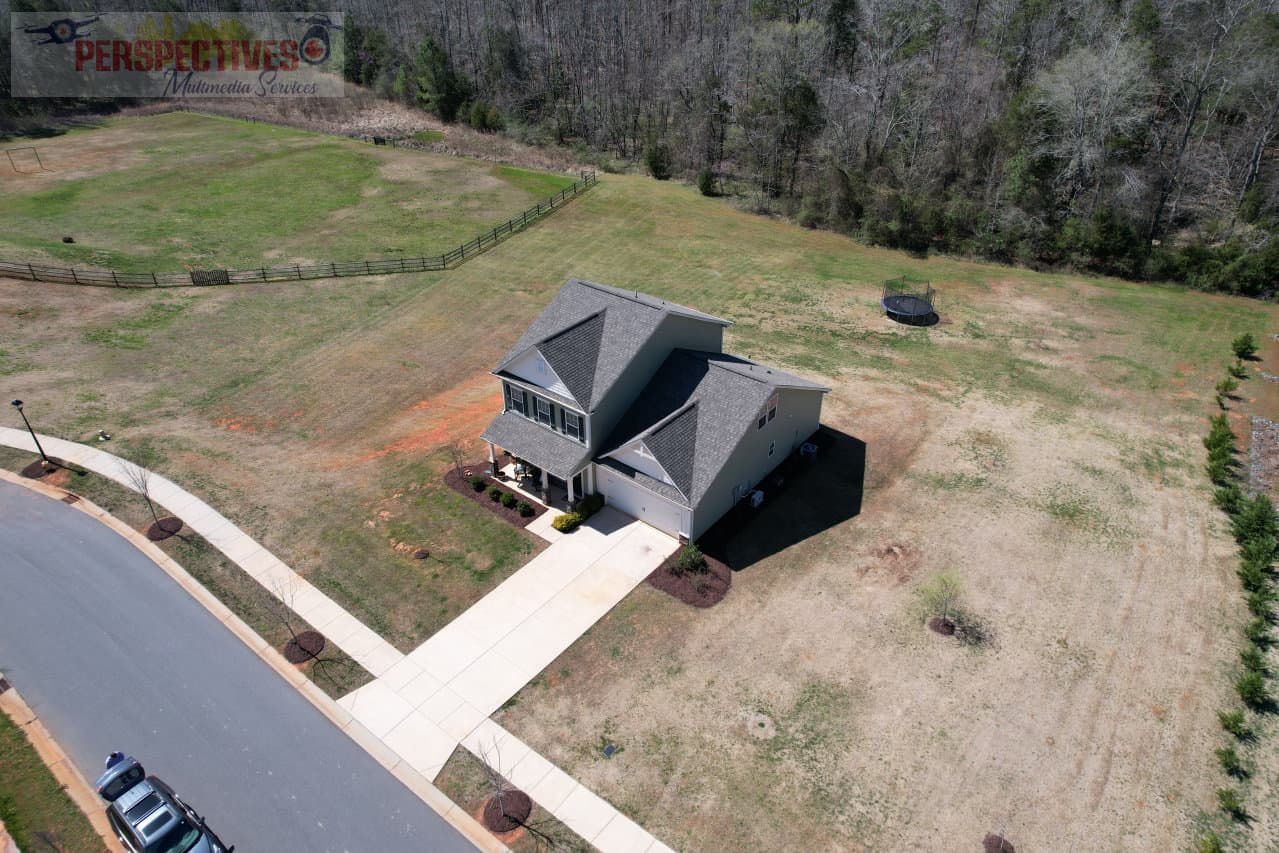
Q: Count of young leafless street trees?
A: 3